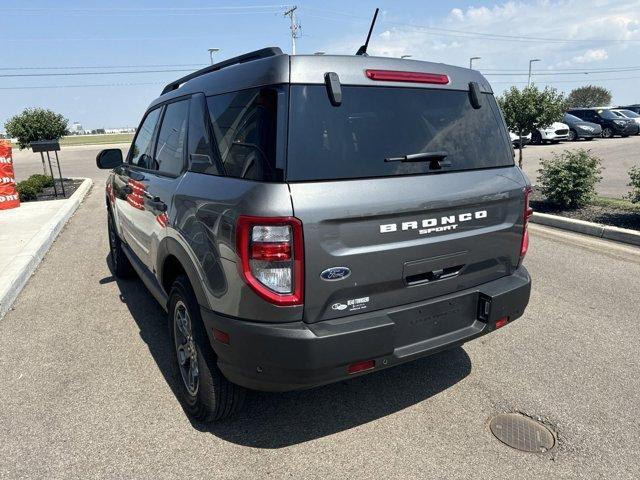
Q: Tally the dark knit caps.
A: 0